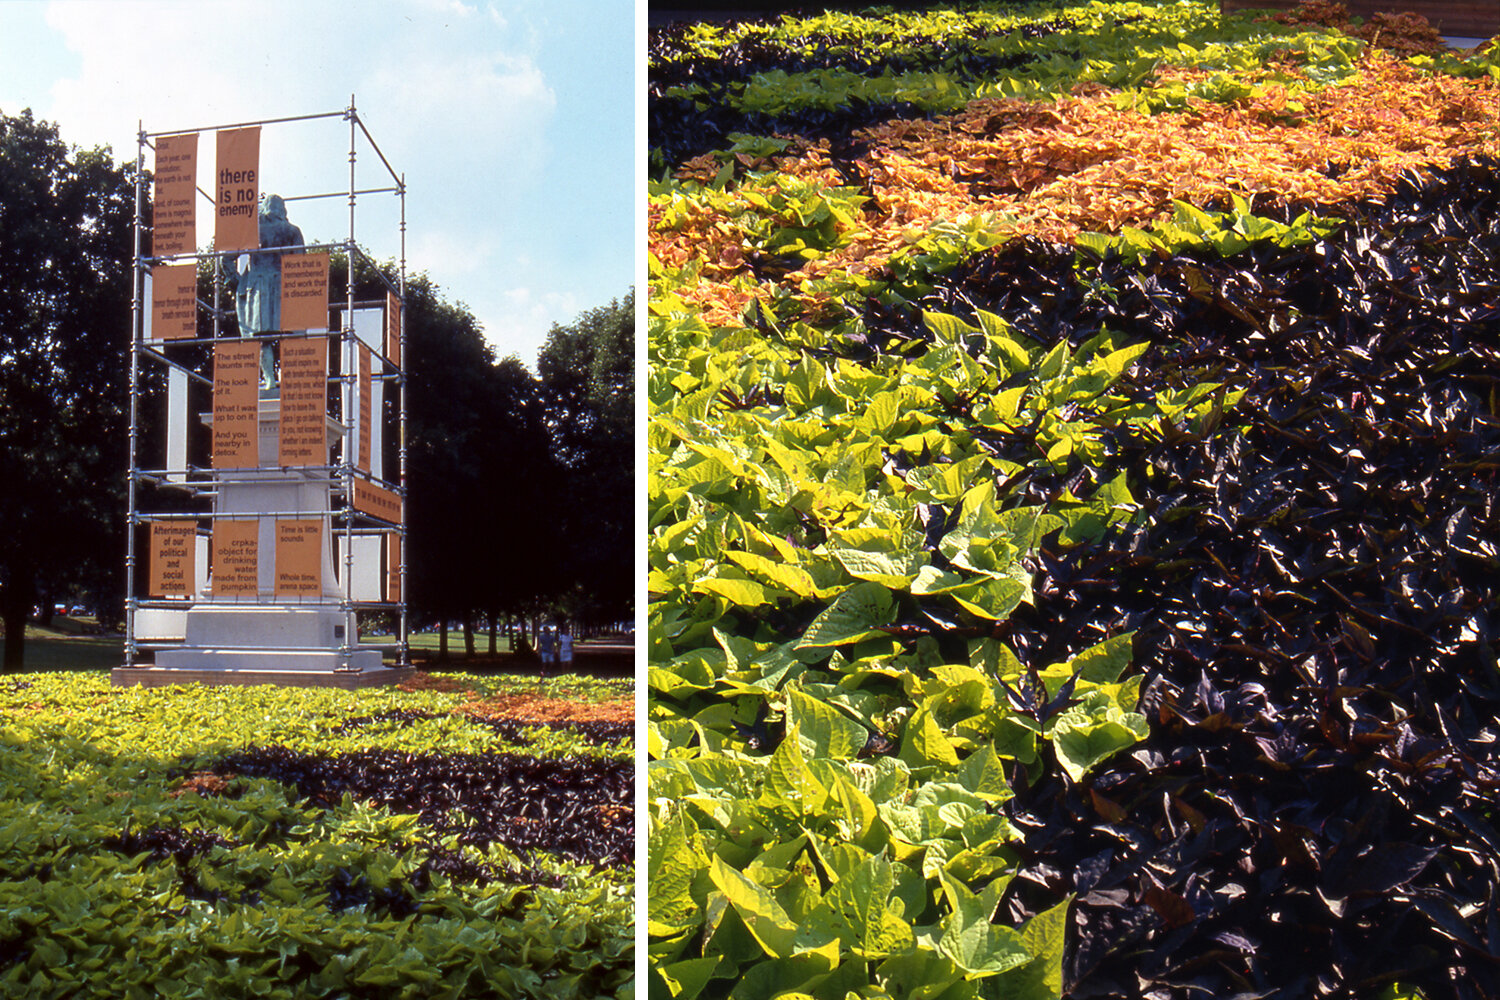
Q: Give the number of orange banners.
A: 13